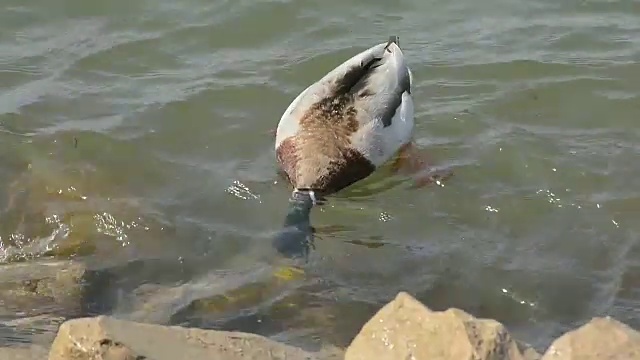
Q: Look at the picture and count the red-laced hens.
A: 0